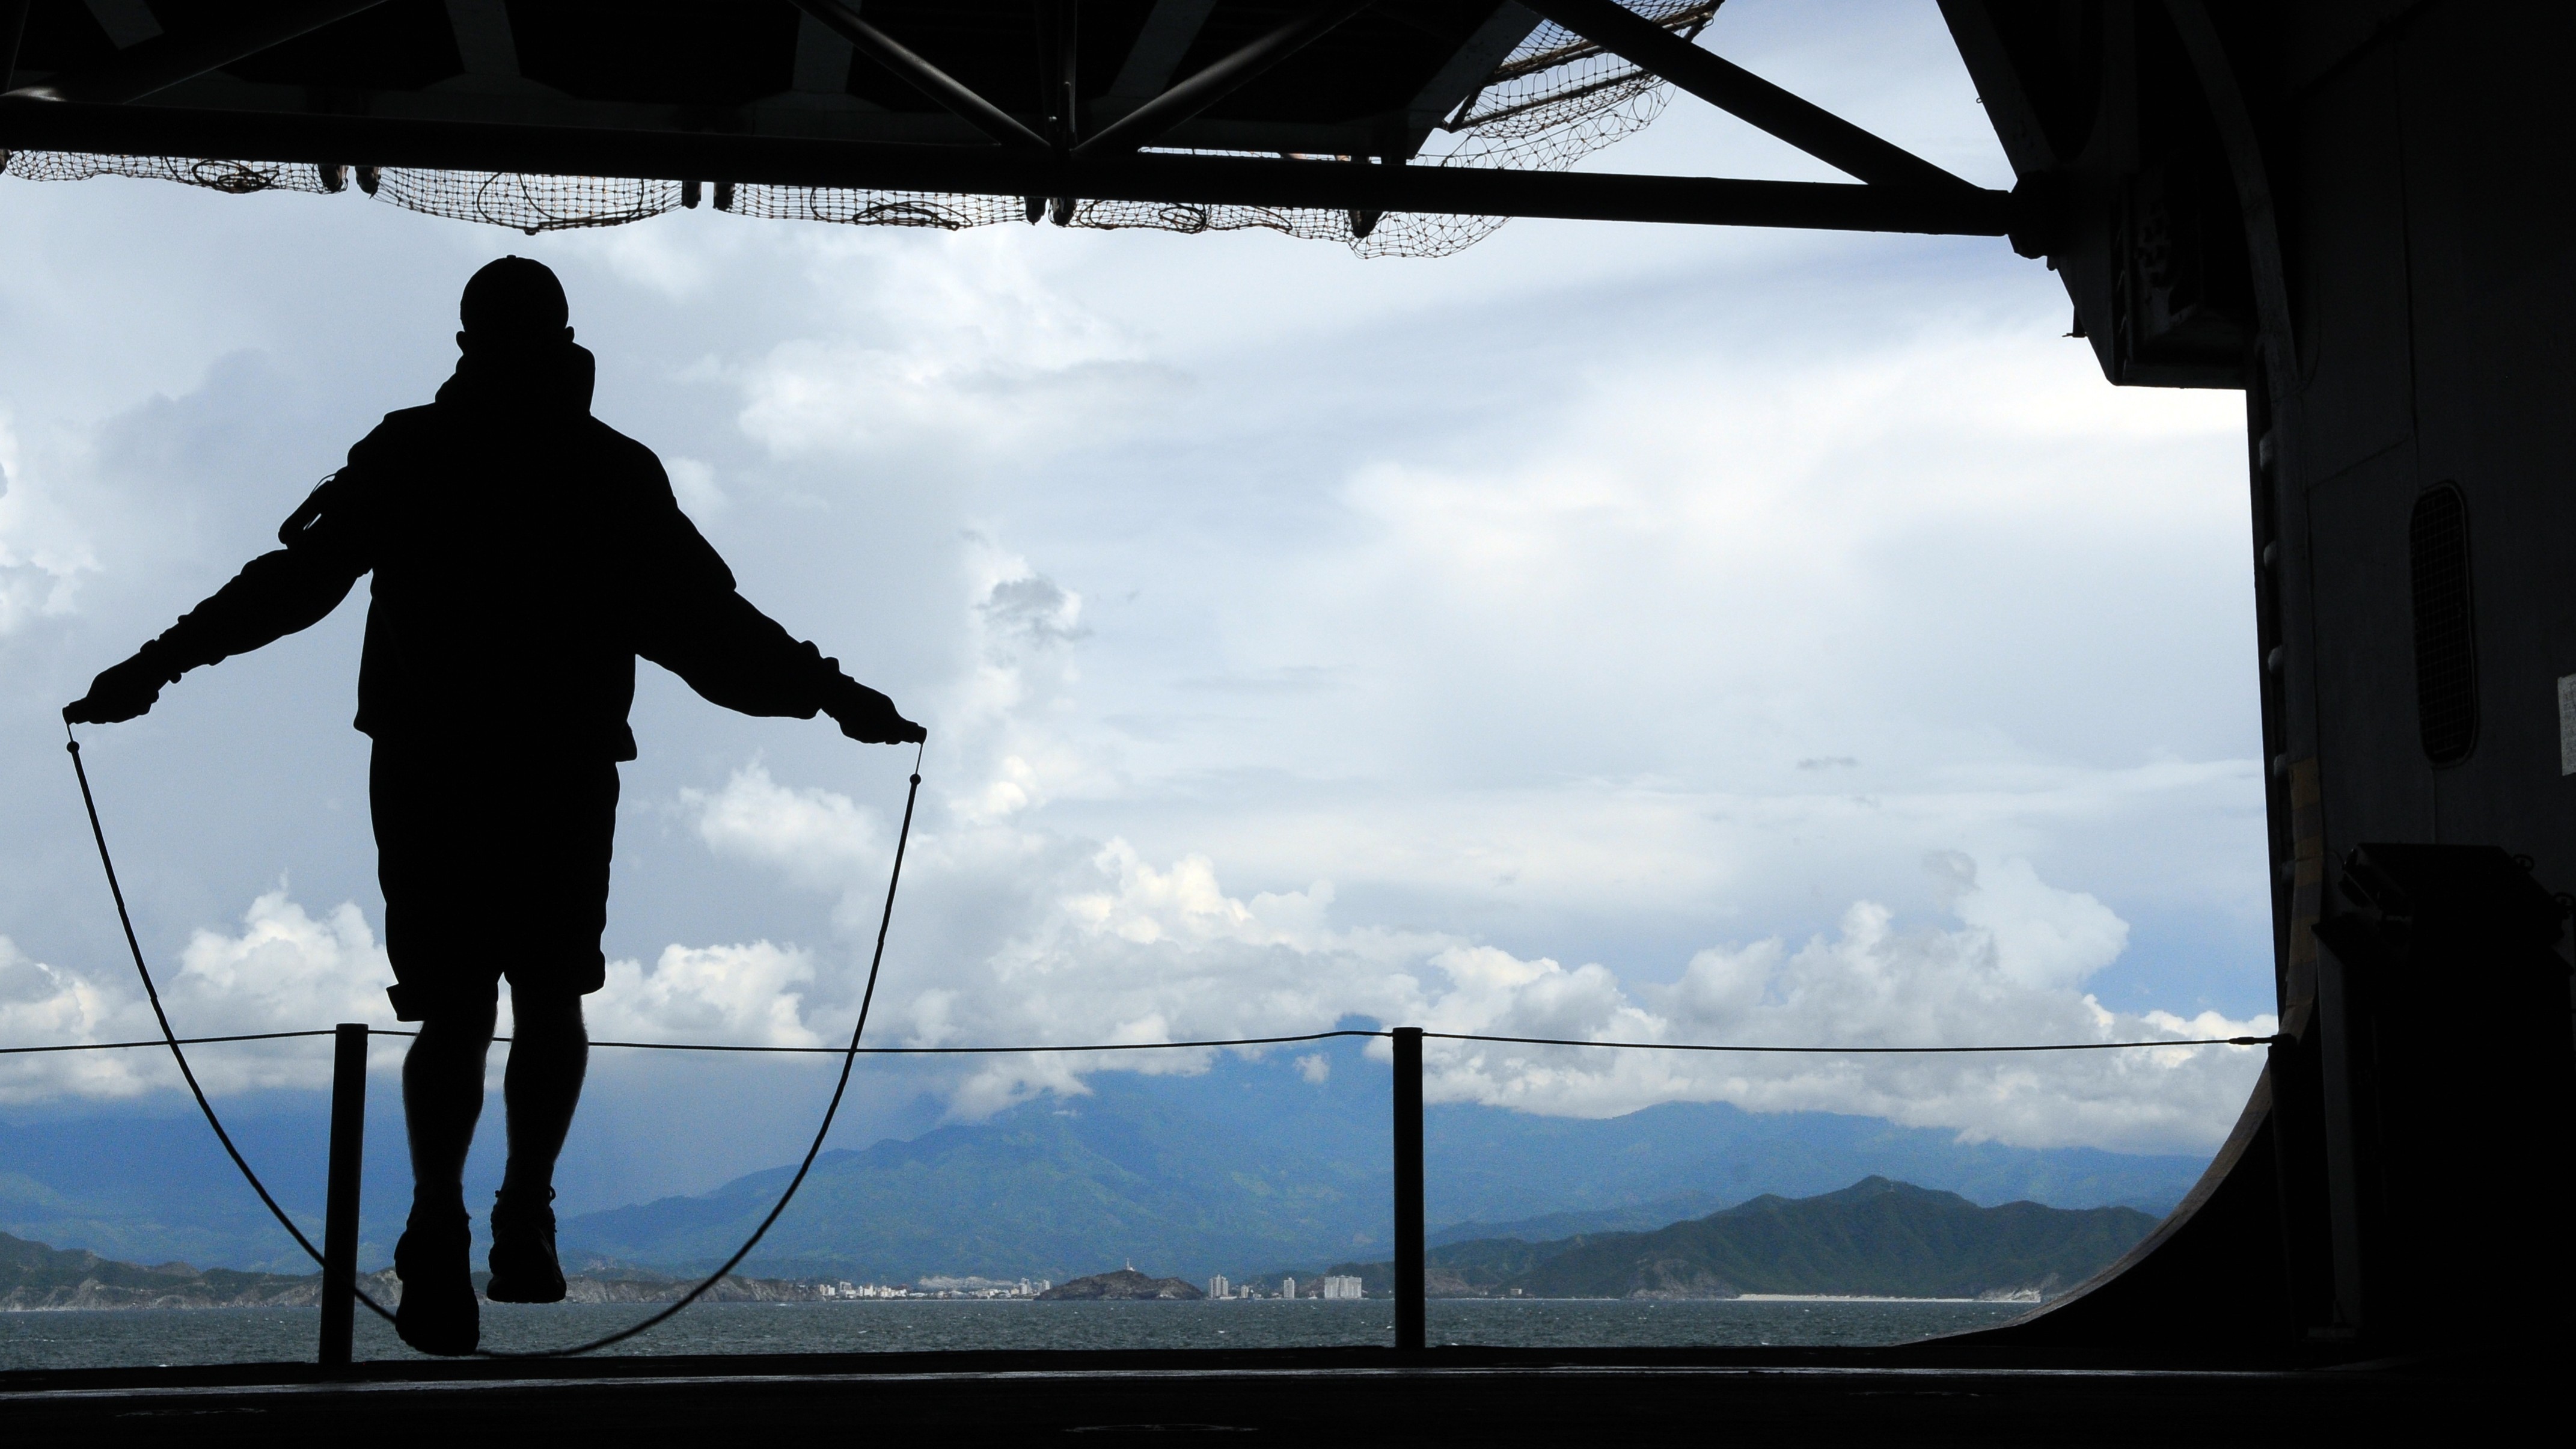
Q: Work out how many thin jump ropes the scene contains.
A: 1